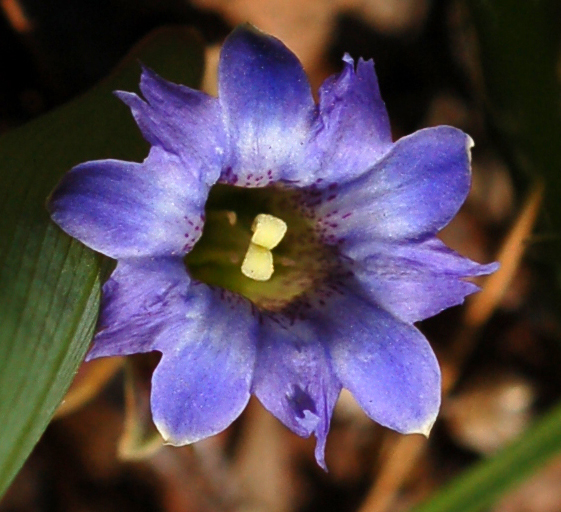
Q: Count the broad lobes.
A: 5